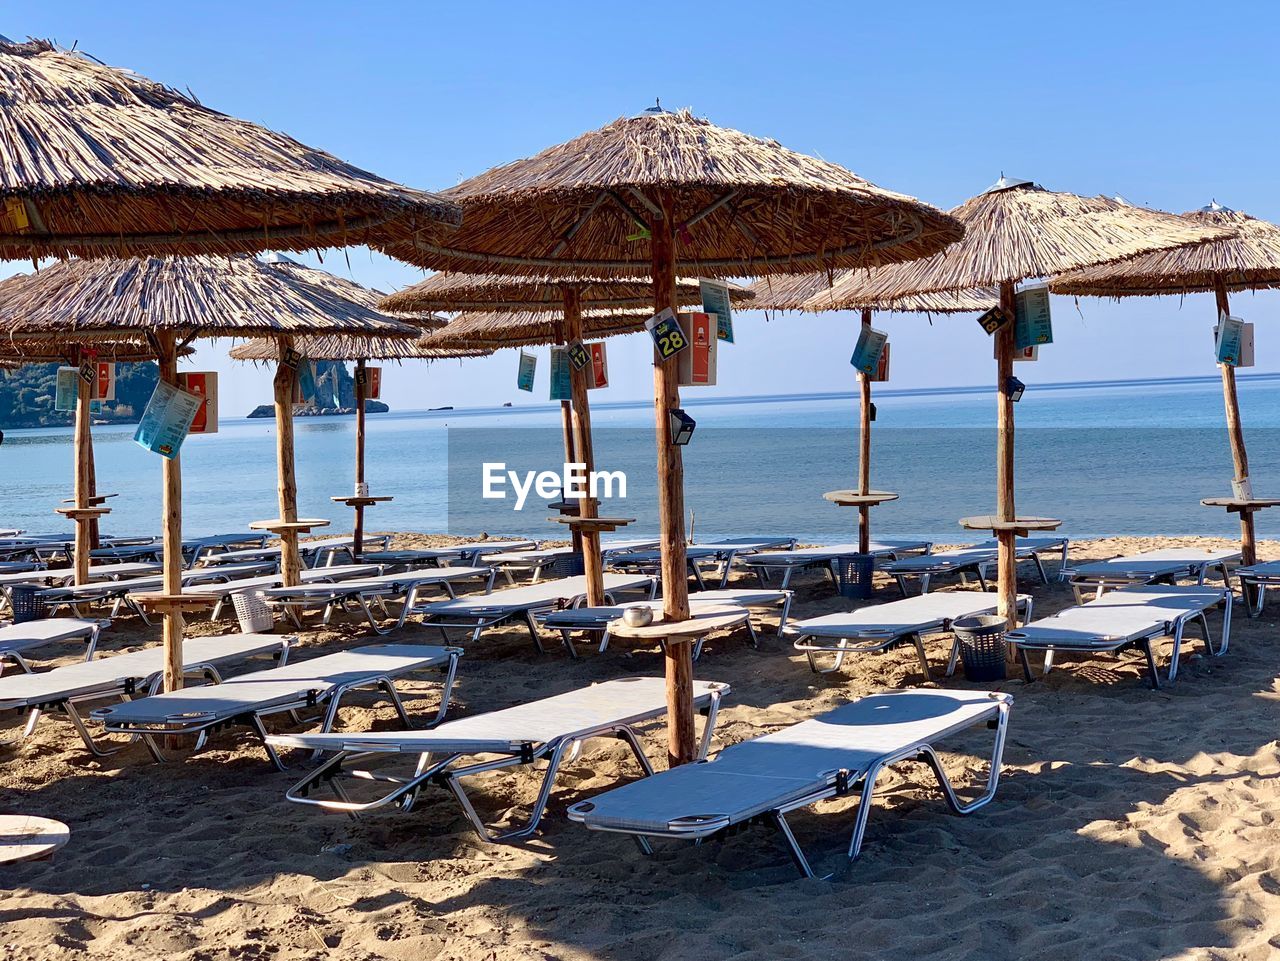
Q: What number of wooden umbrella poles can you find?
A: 11